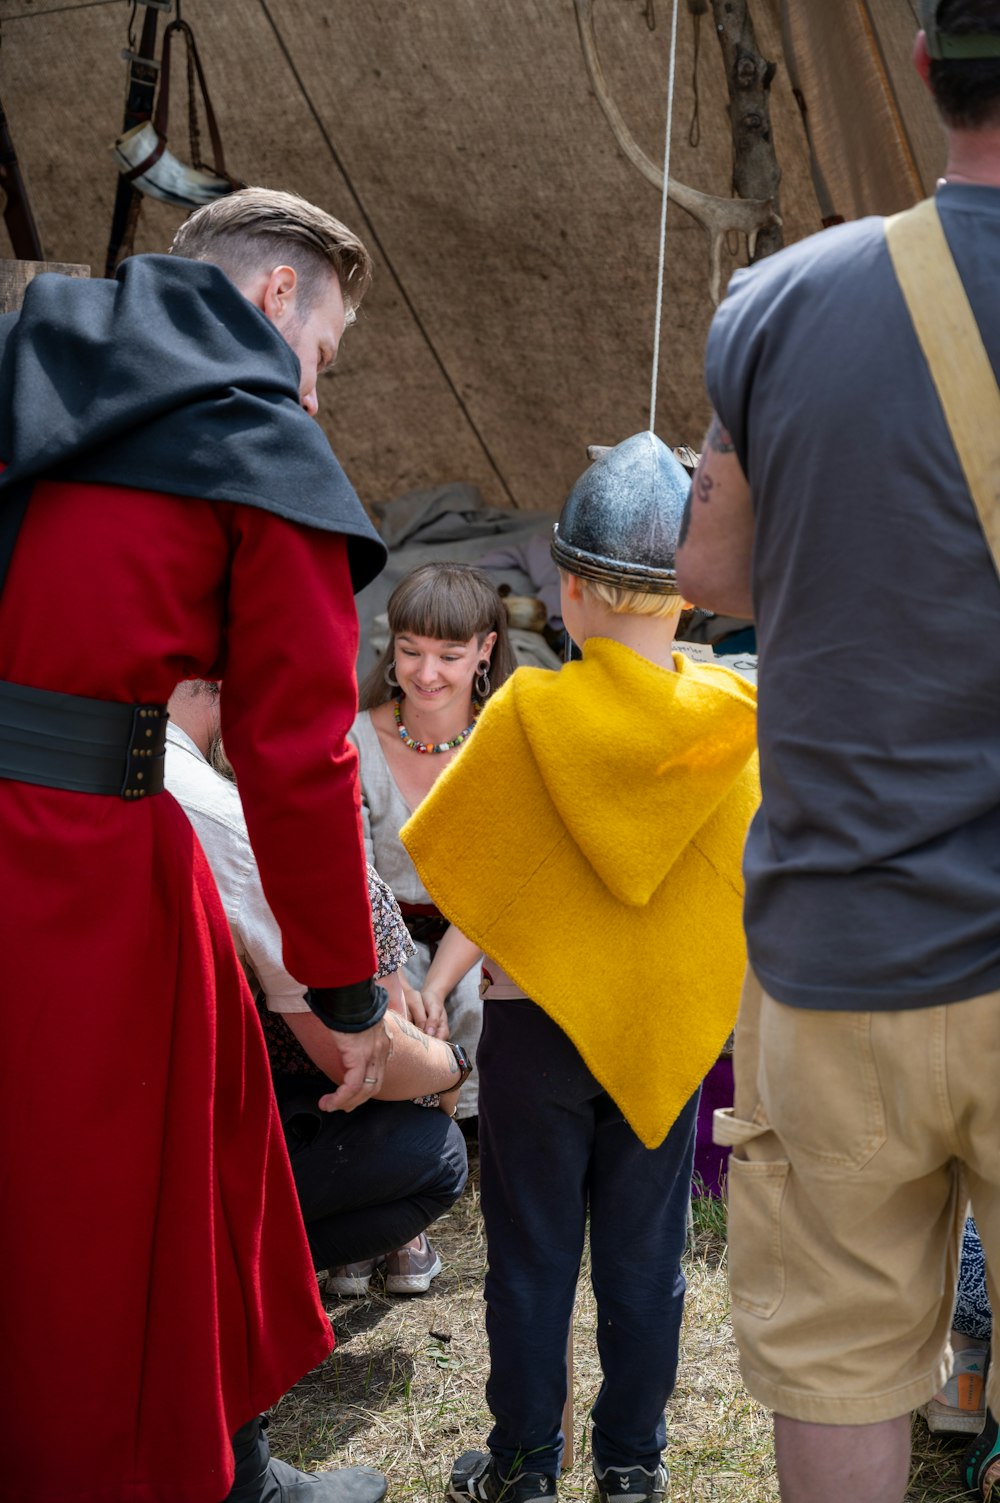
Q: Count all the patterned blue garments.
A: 1